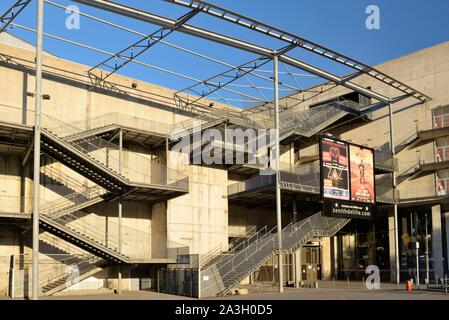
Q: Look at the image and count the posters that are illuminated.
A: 2